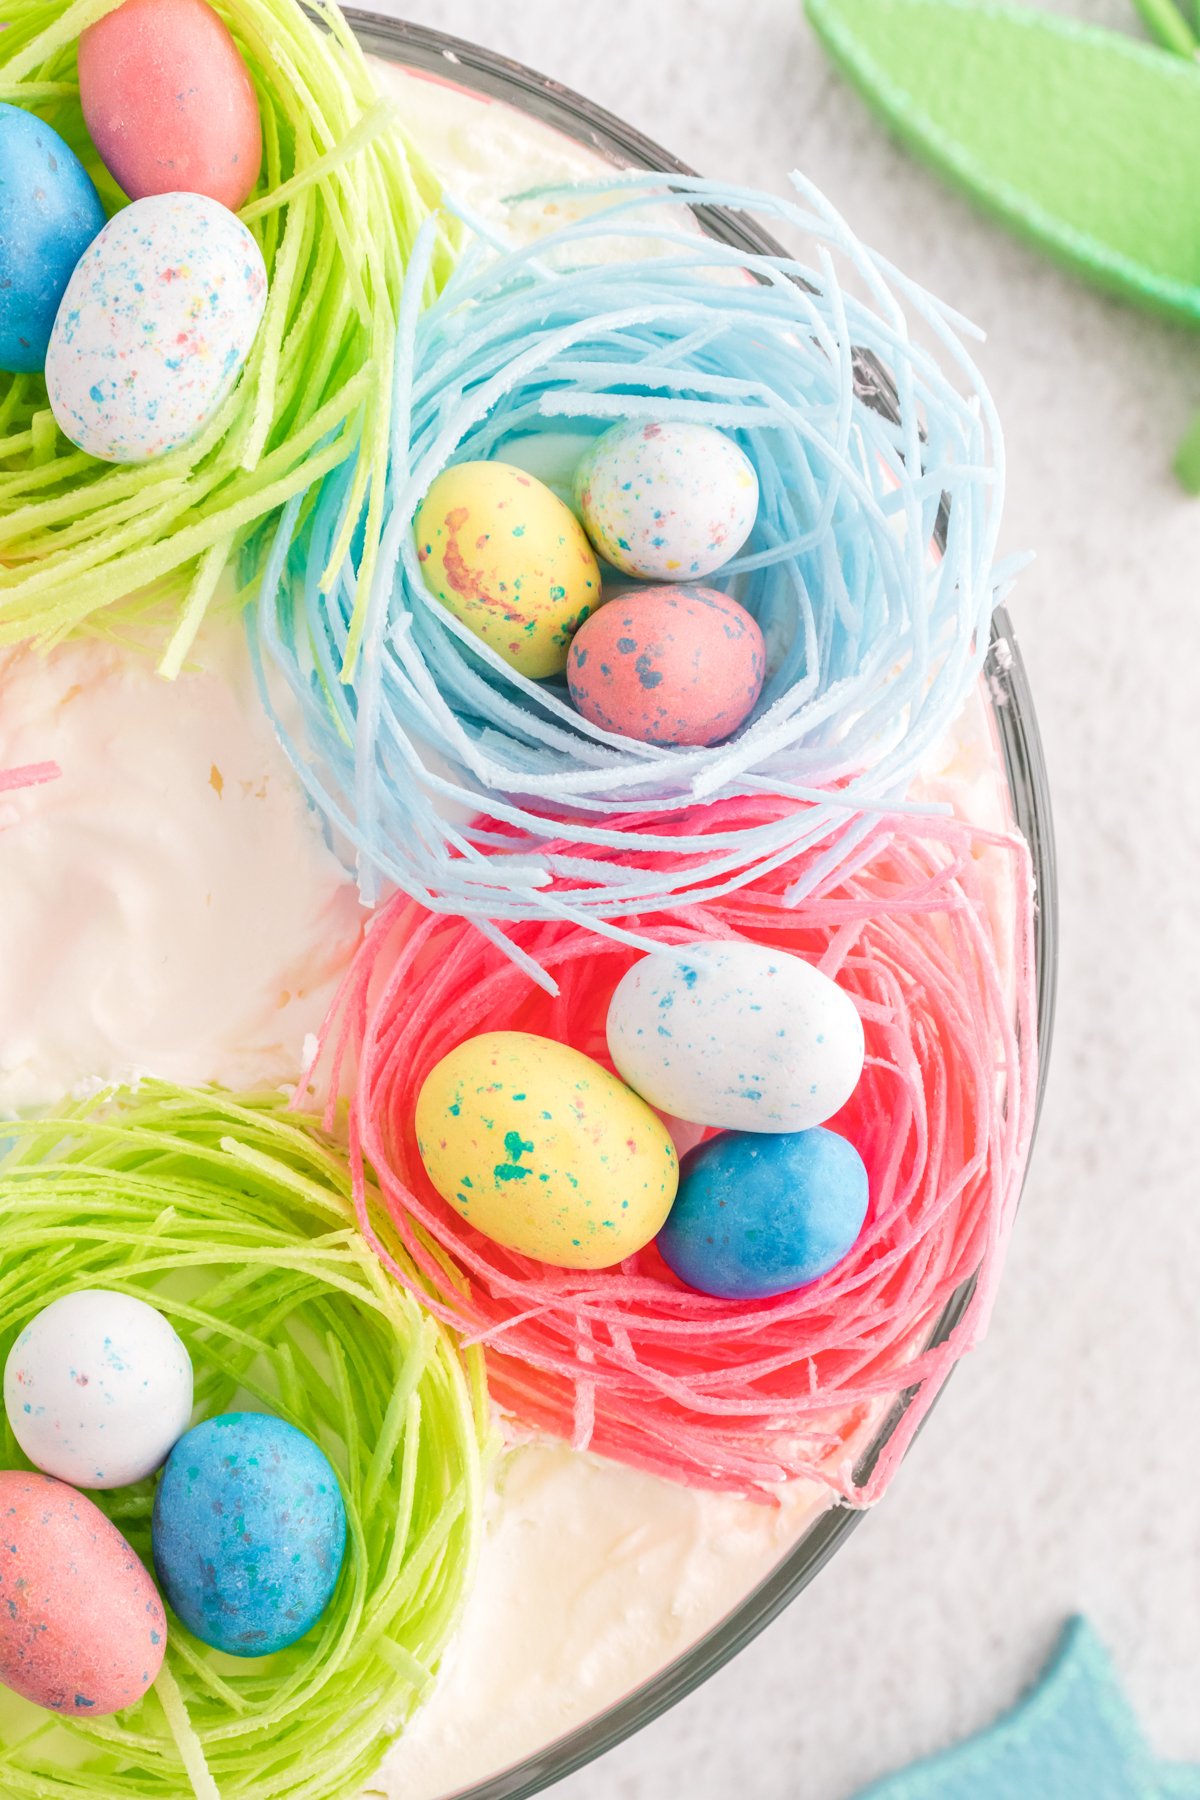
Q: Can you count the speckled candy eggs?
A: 12